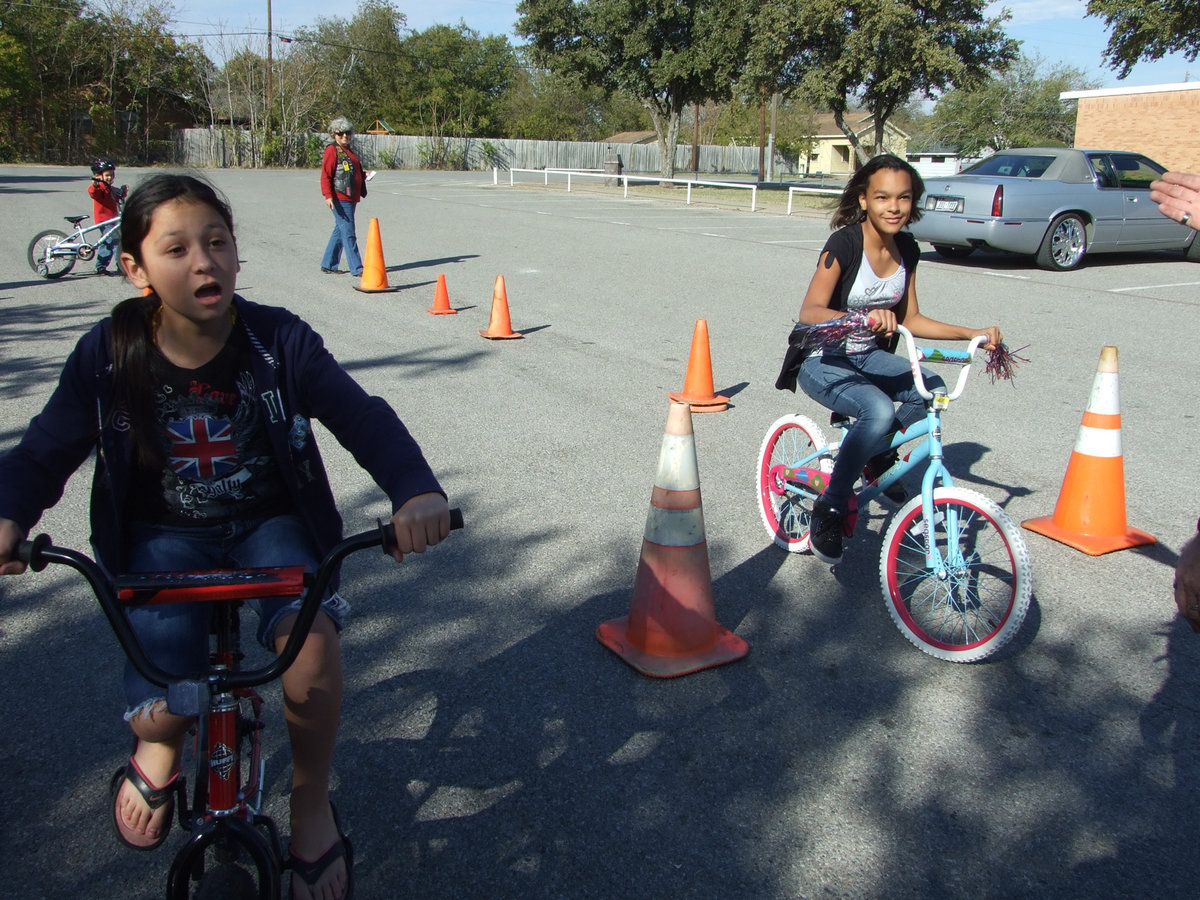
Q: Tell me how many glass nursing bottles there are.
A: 0